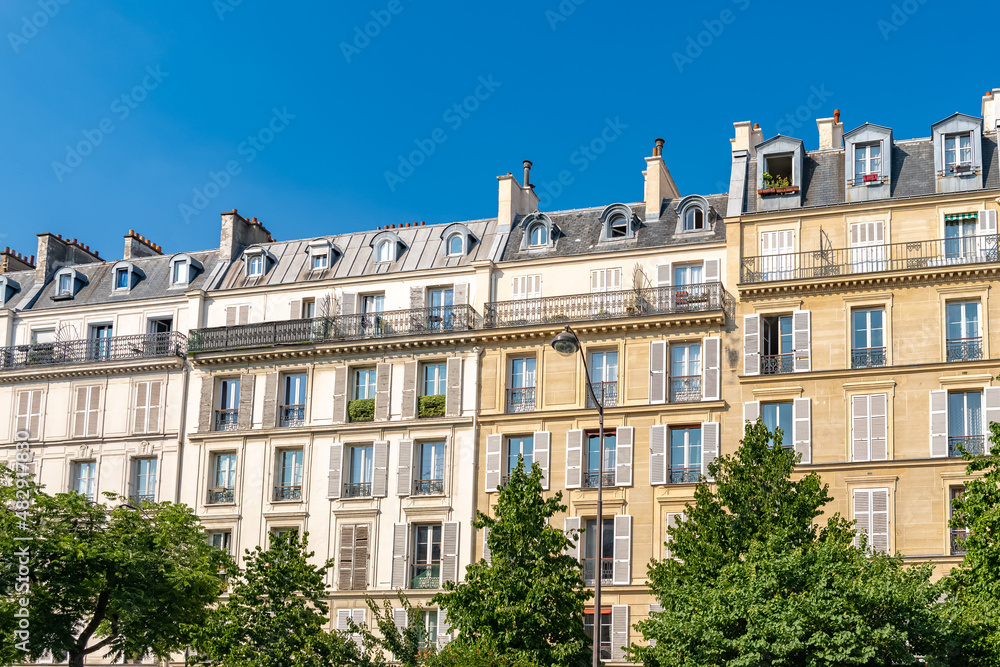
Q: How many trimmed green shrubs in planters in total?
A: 2